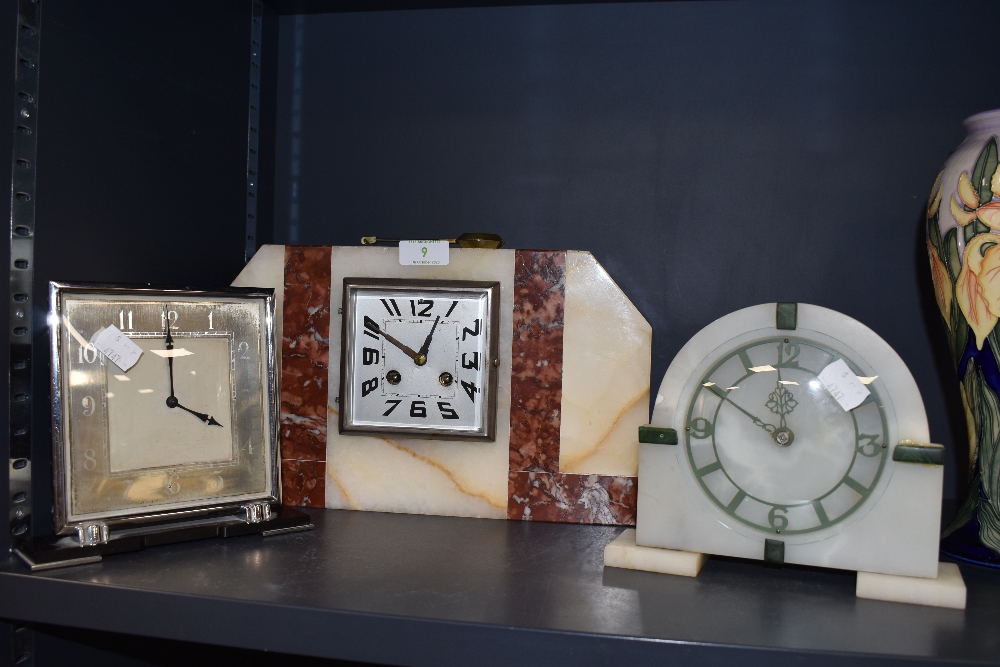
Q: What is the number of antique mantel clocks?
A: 3